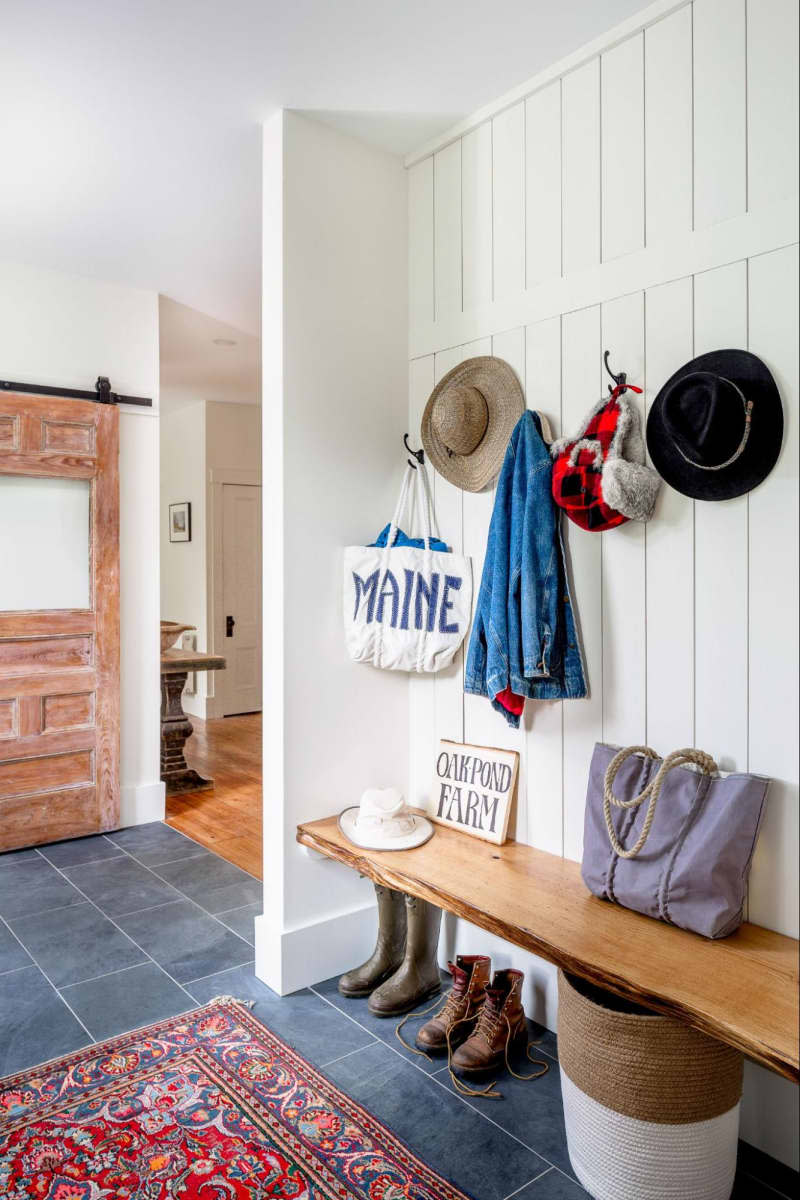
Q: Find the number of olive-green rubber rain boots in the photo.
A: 2